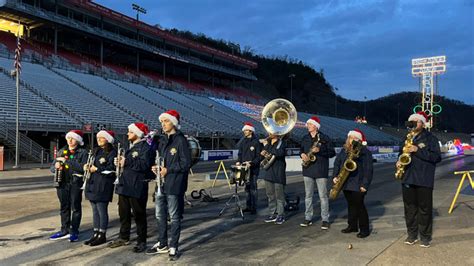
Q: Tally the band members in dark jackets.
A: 9